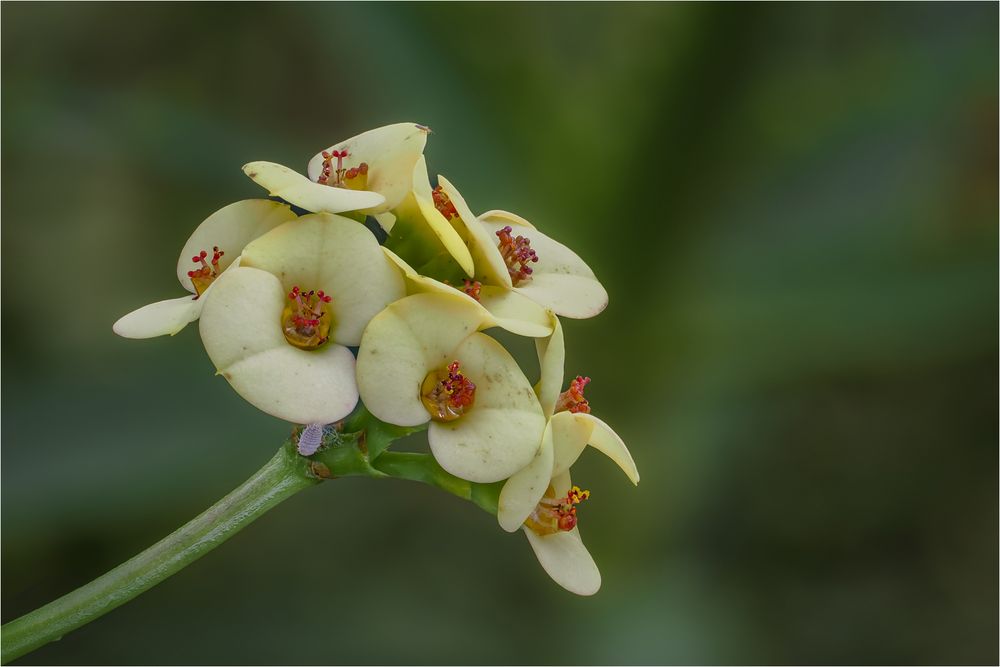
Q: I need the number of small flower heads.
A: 9